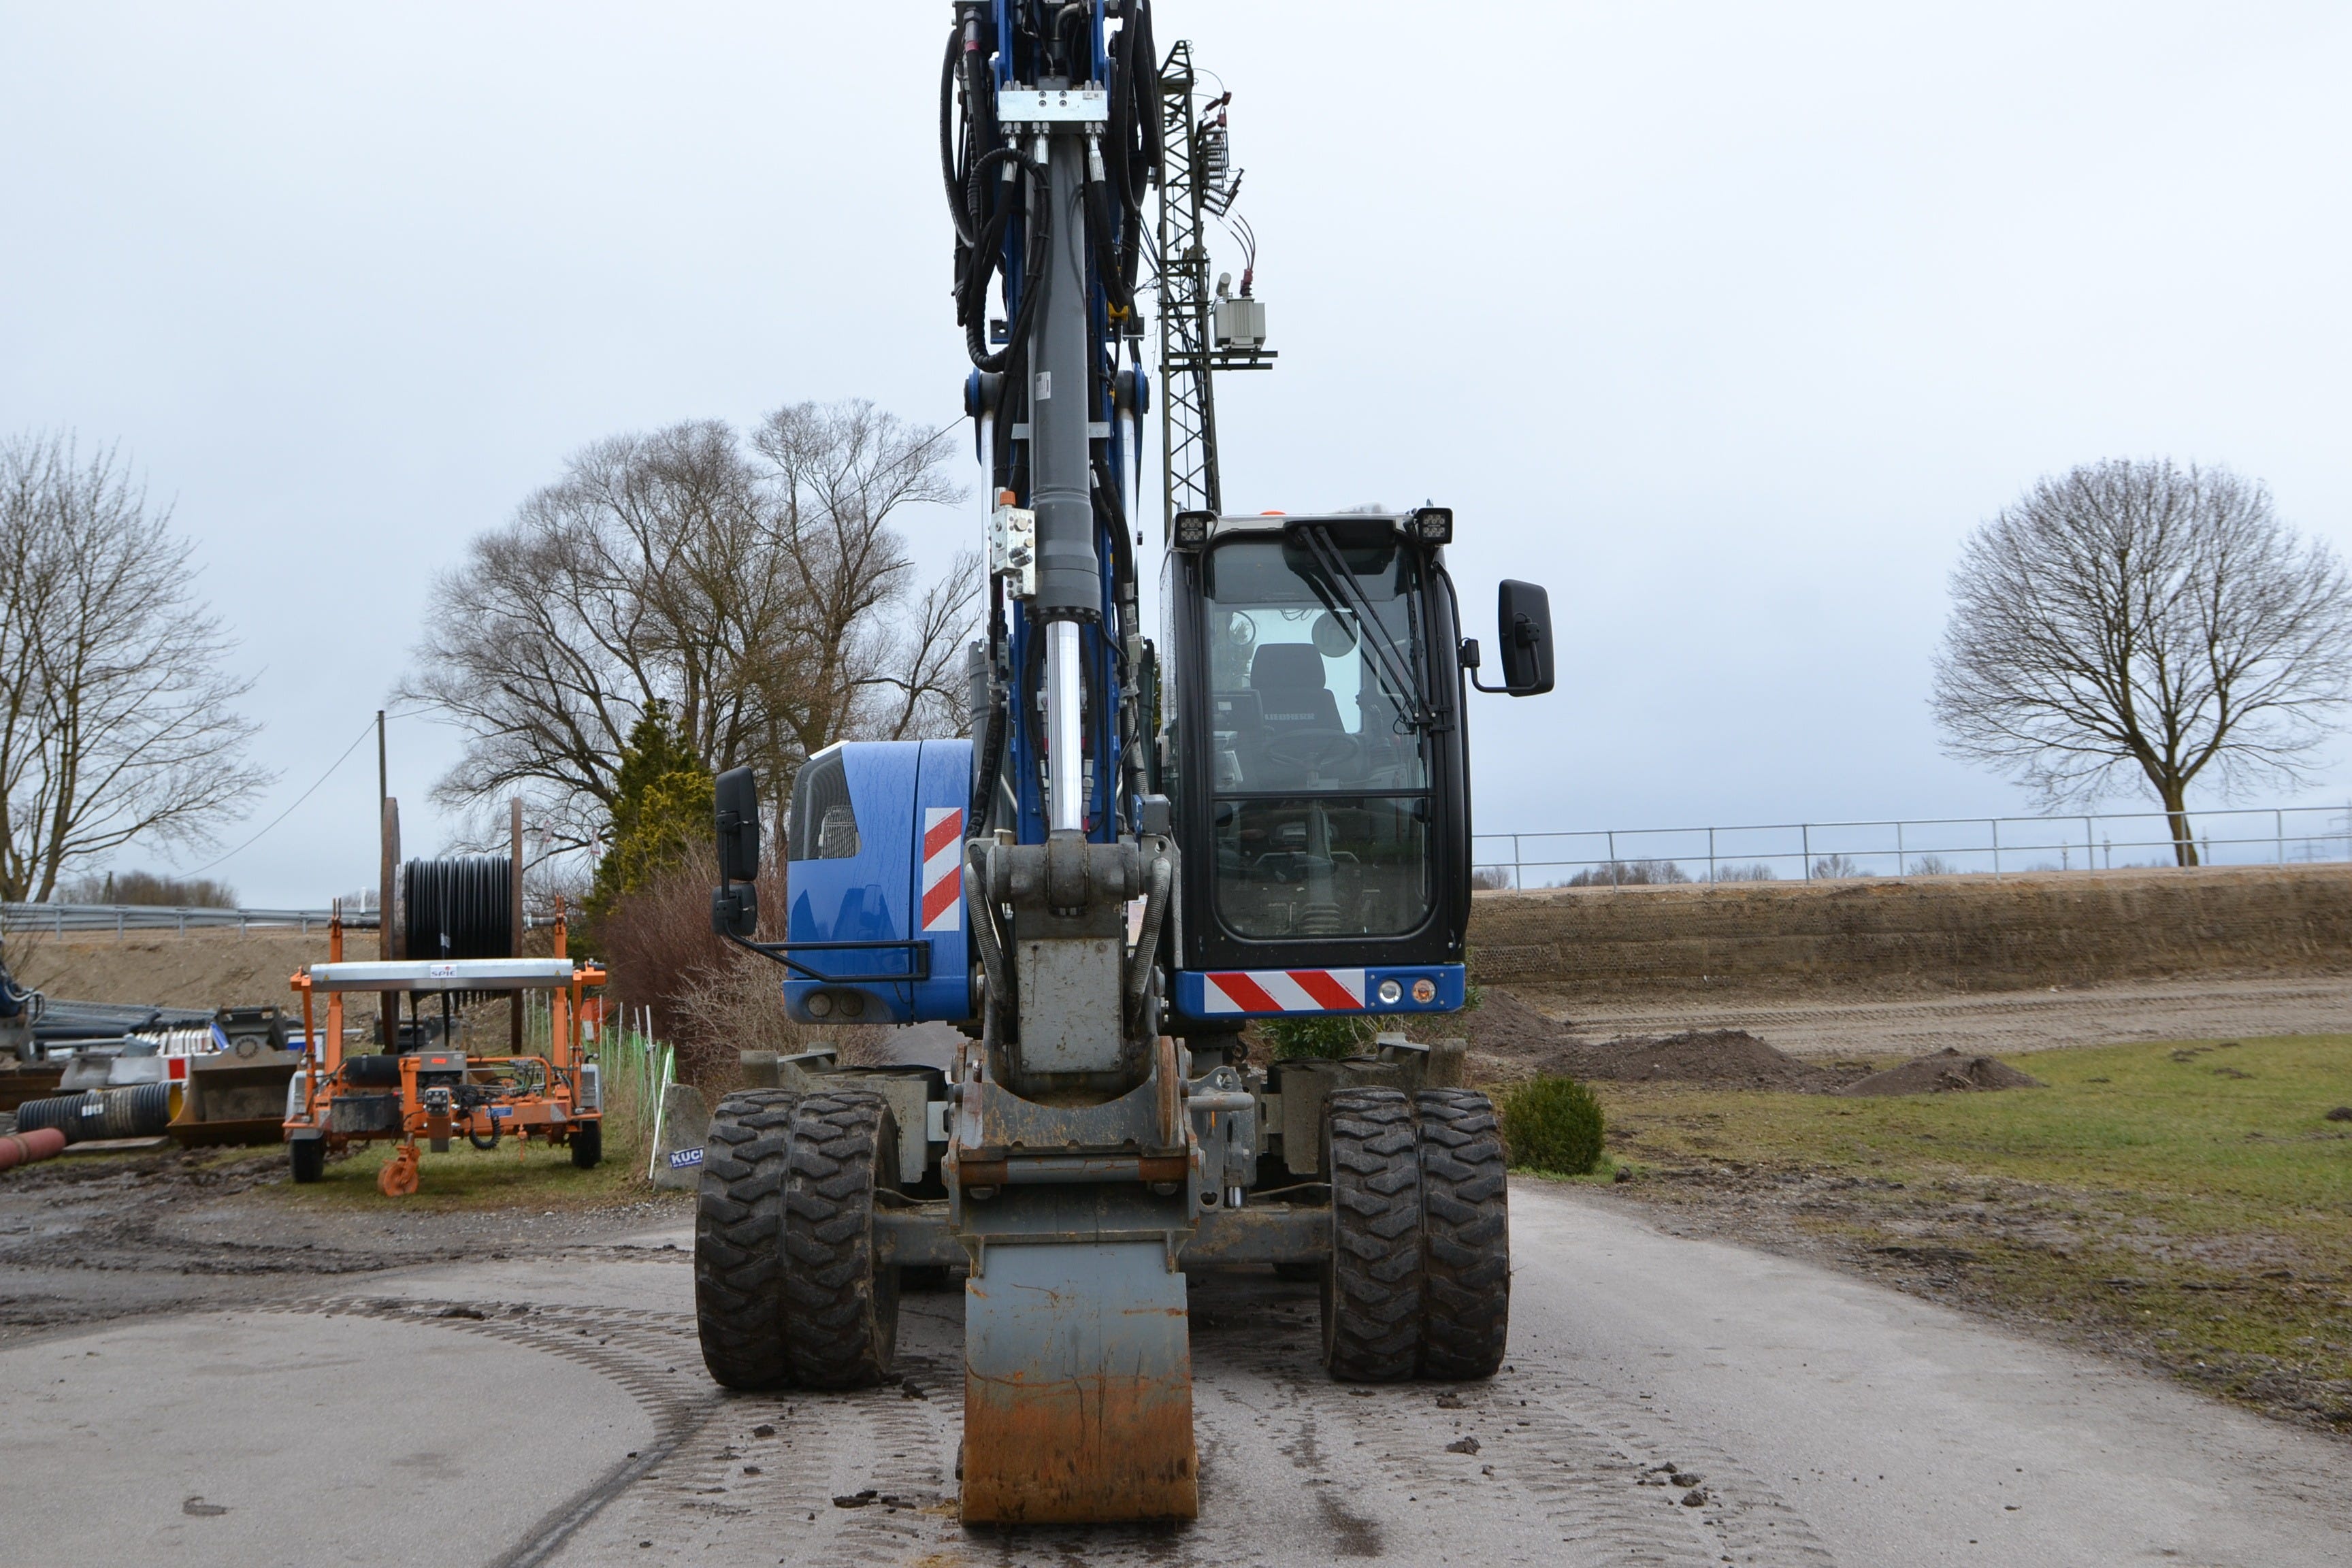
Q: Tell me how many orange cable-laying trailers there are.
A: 1